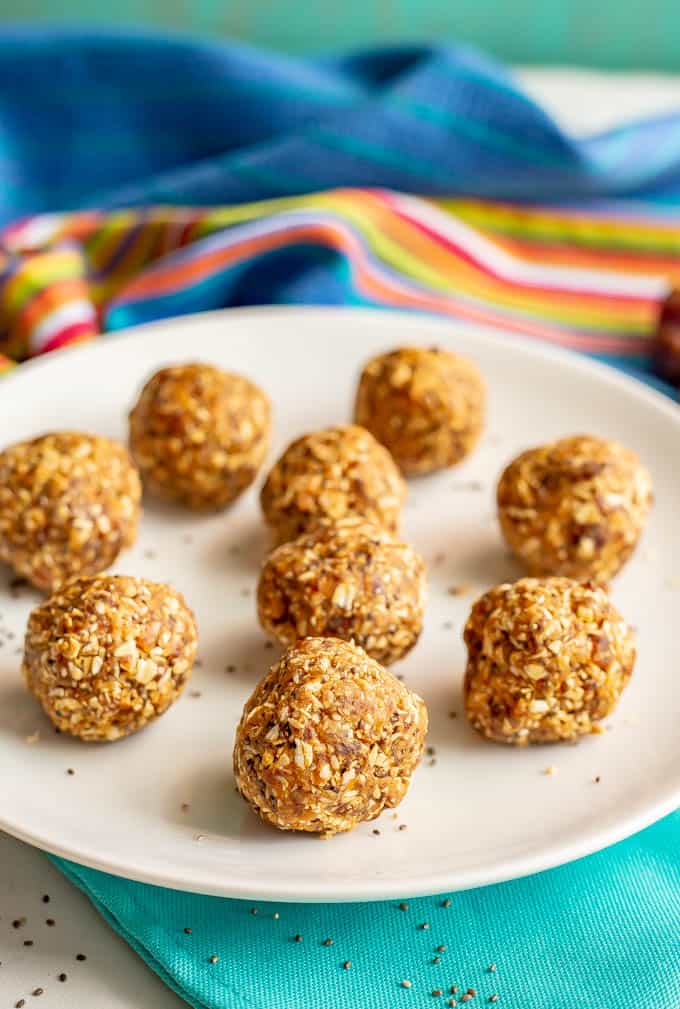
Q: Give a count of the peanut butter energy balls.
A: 9